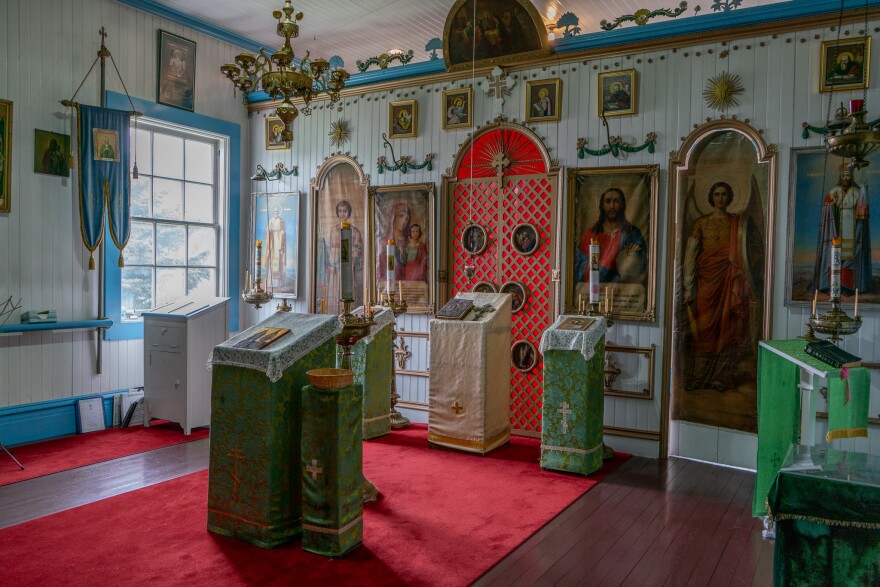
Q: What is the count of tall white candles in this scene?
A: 5